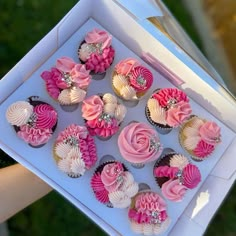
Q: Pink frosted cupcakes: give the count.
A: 12